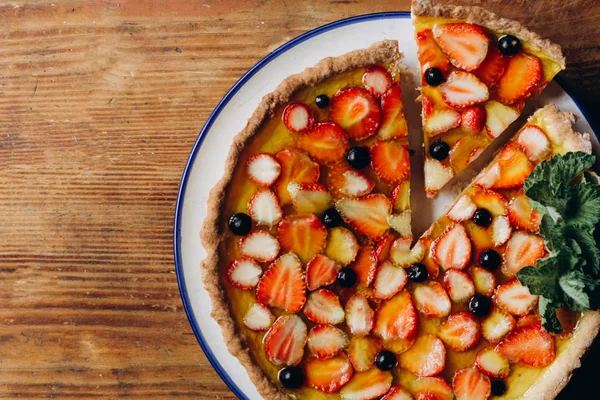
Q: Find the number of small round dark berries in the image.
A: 15